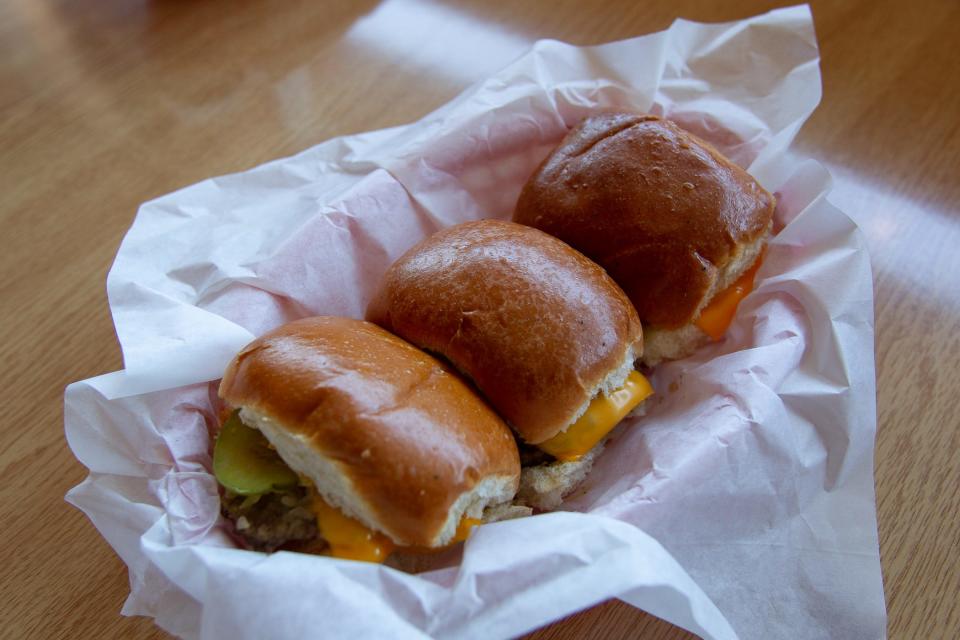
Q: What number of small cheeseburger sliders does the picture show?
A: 3